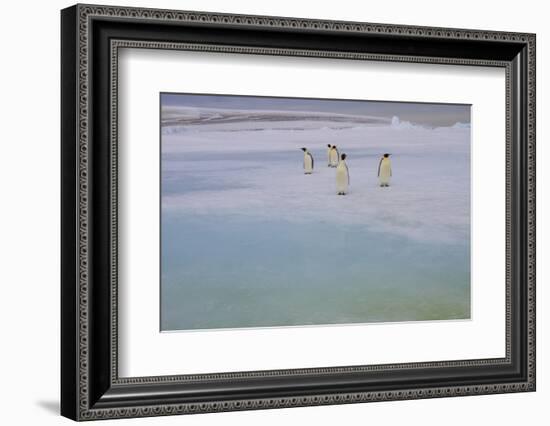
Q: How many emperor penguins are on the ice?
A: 5